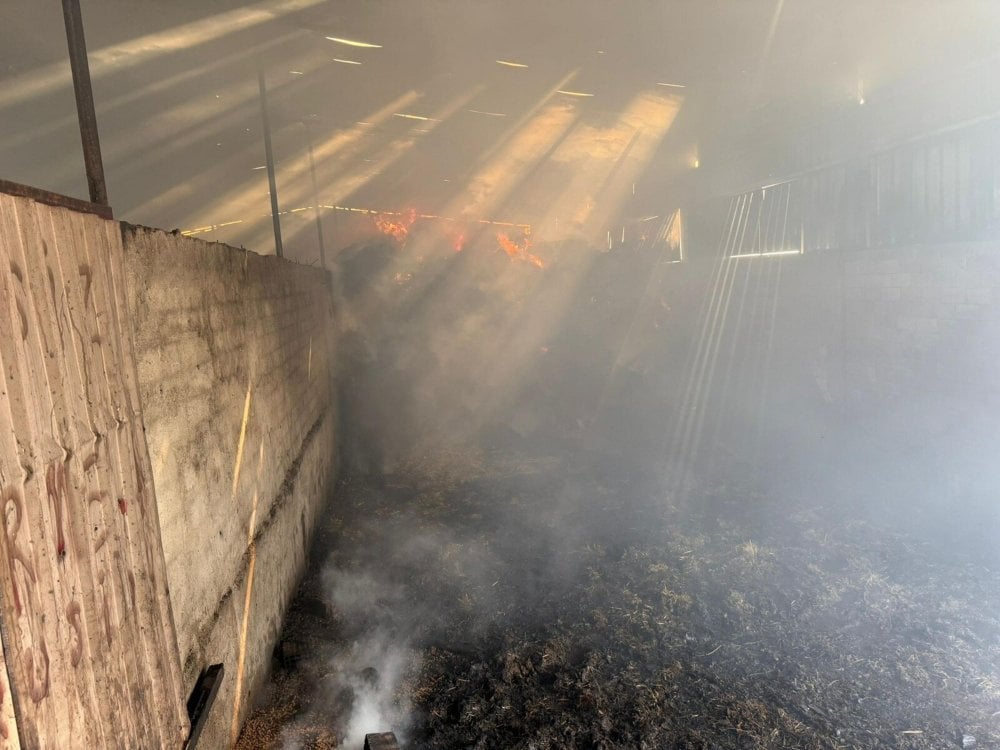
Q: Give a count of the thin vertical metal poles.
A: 3